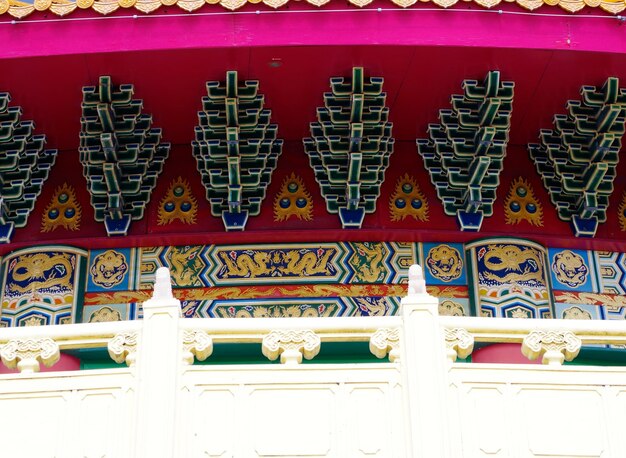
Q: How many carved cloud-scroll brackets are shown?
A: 7